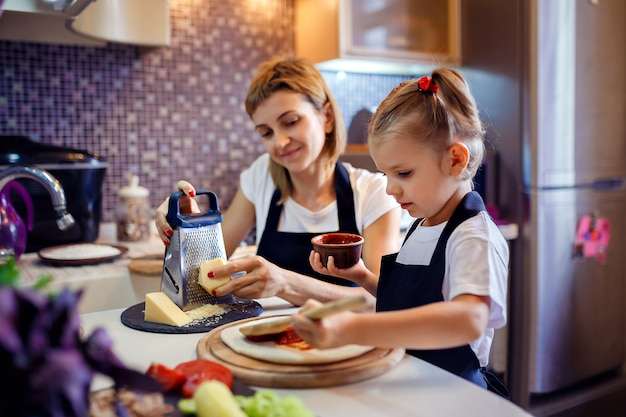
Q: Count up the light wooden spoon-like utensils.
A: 1